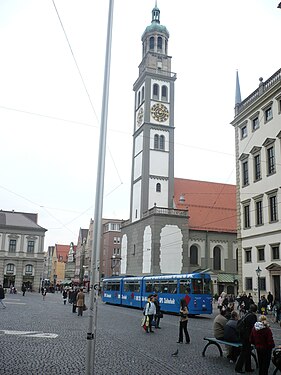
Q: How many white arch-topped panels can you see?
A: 3